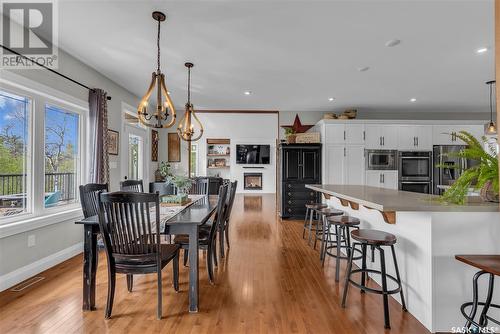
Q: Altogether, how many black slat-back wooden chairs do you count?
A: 6